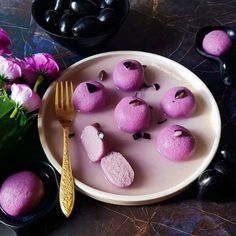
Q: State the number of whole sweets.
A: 7